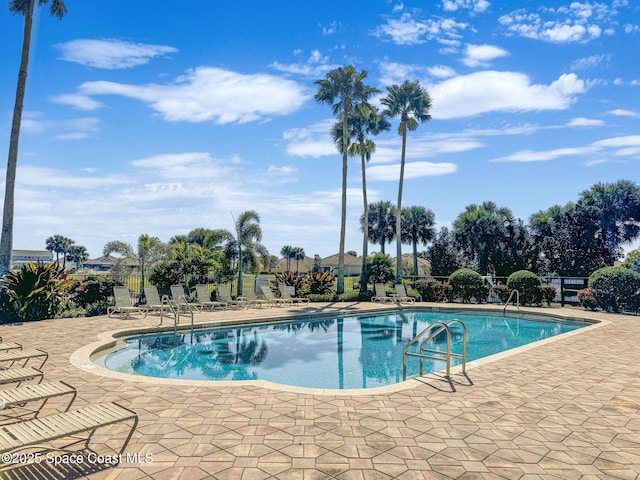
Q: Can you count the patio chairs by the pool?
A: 15